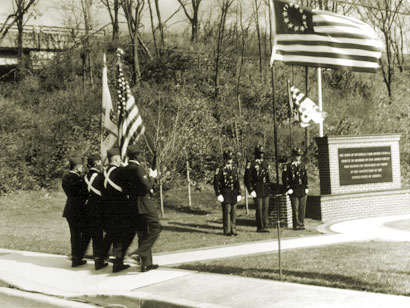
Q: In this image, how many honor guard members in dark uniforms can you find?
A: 7